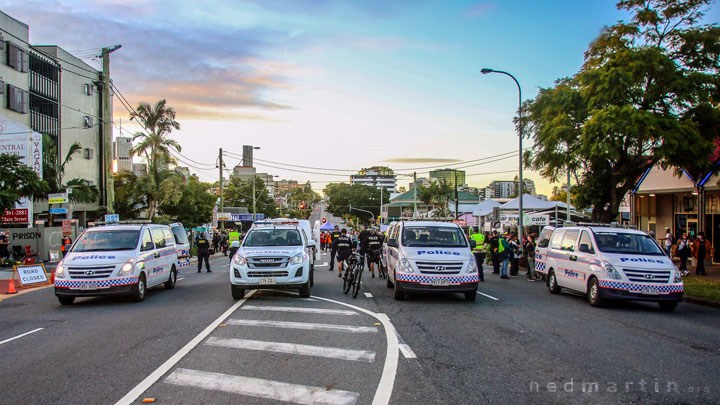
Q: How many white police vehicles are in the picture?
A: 4